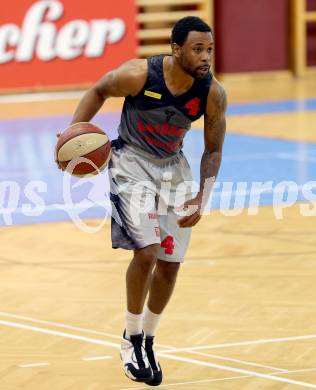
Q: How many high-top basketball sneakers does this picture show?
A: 2